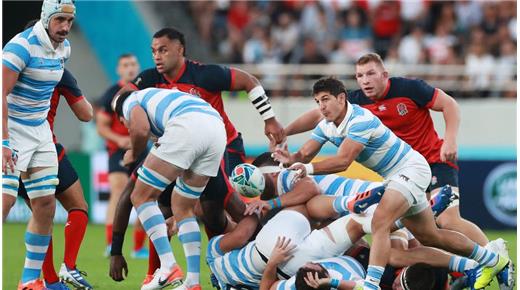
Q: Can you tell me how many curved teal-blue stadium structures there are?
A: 1